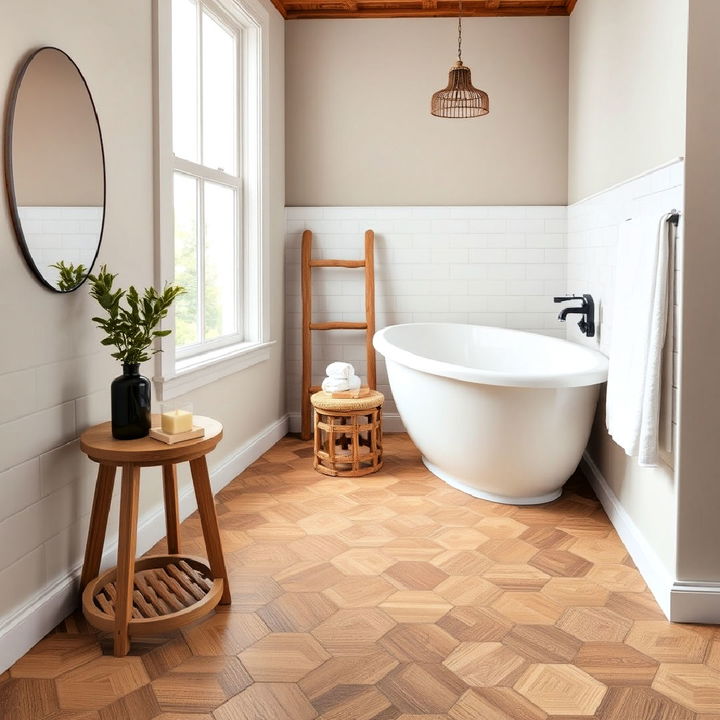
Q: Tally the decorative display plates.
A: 0